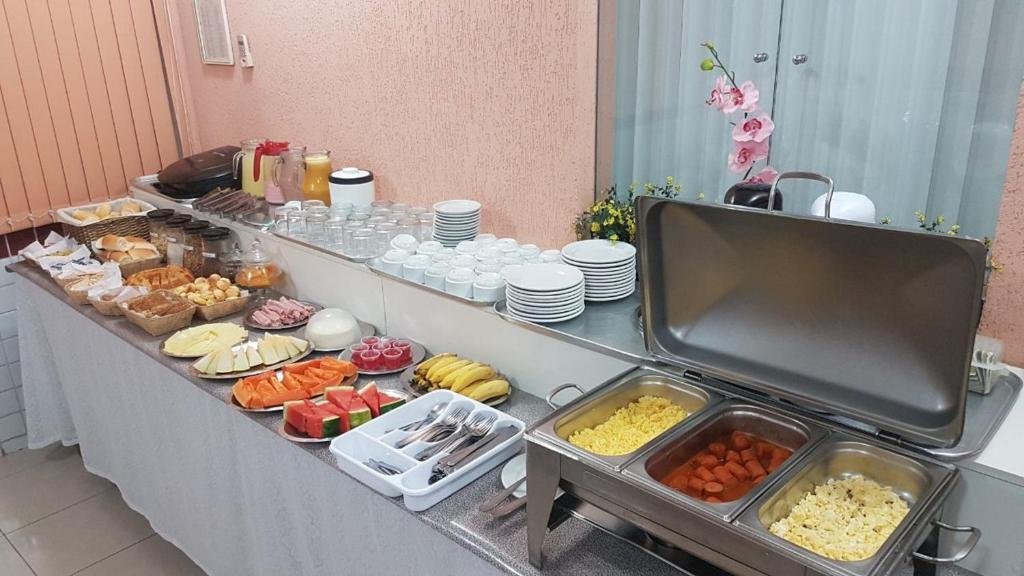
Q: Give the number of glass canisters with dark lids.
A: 4